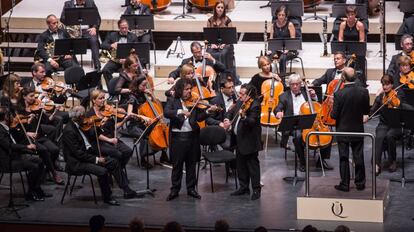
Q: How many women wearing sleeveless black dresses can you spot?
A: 2